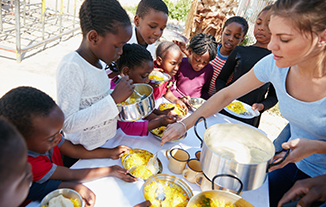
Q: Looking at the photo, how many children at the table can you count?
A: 9